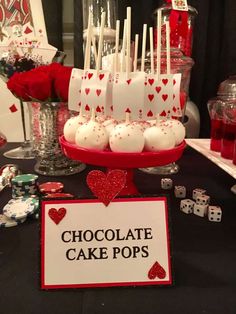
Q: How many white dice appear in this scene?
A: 7